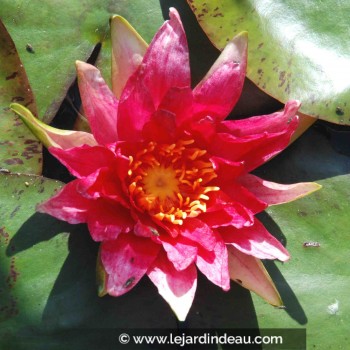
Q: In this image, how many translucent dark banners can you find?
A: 1